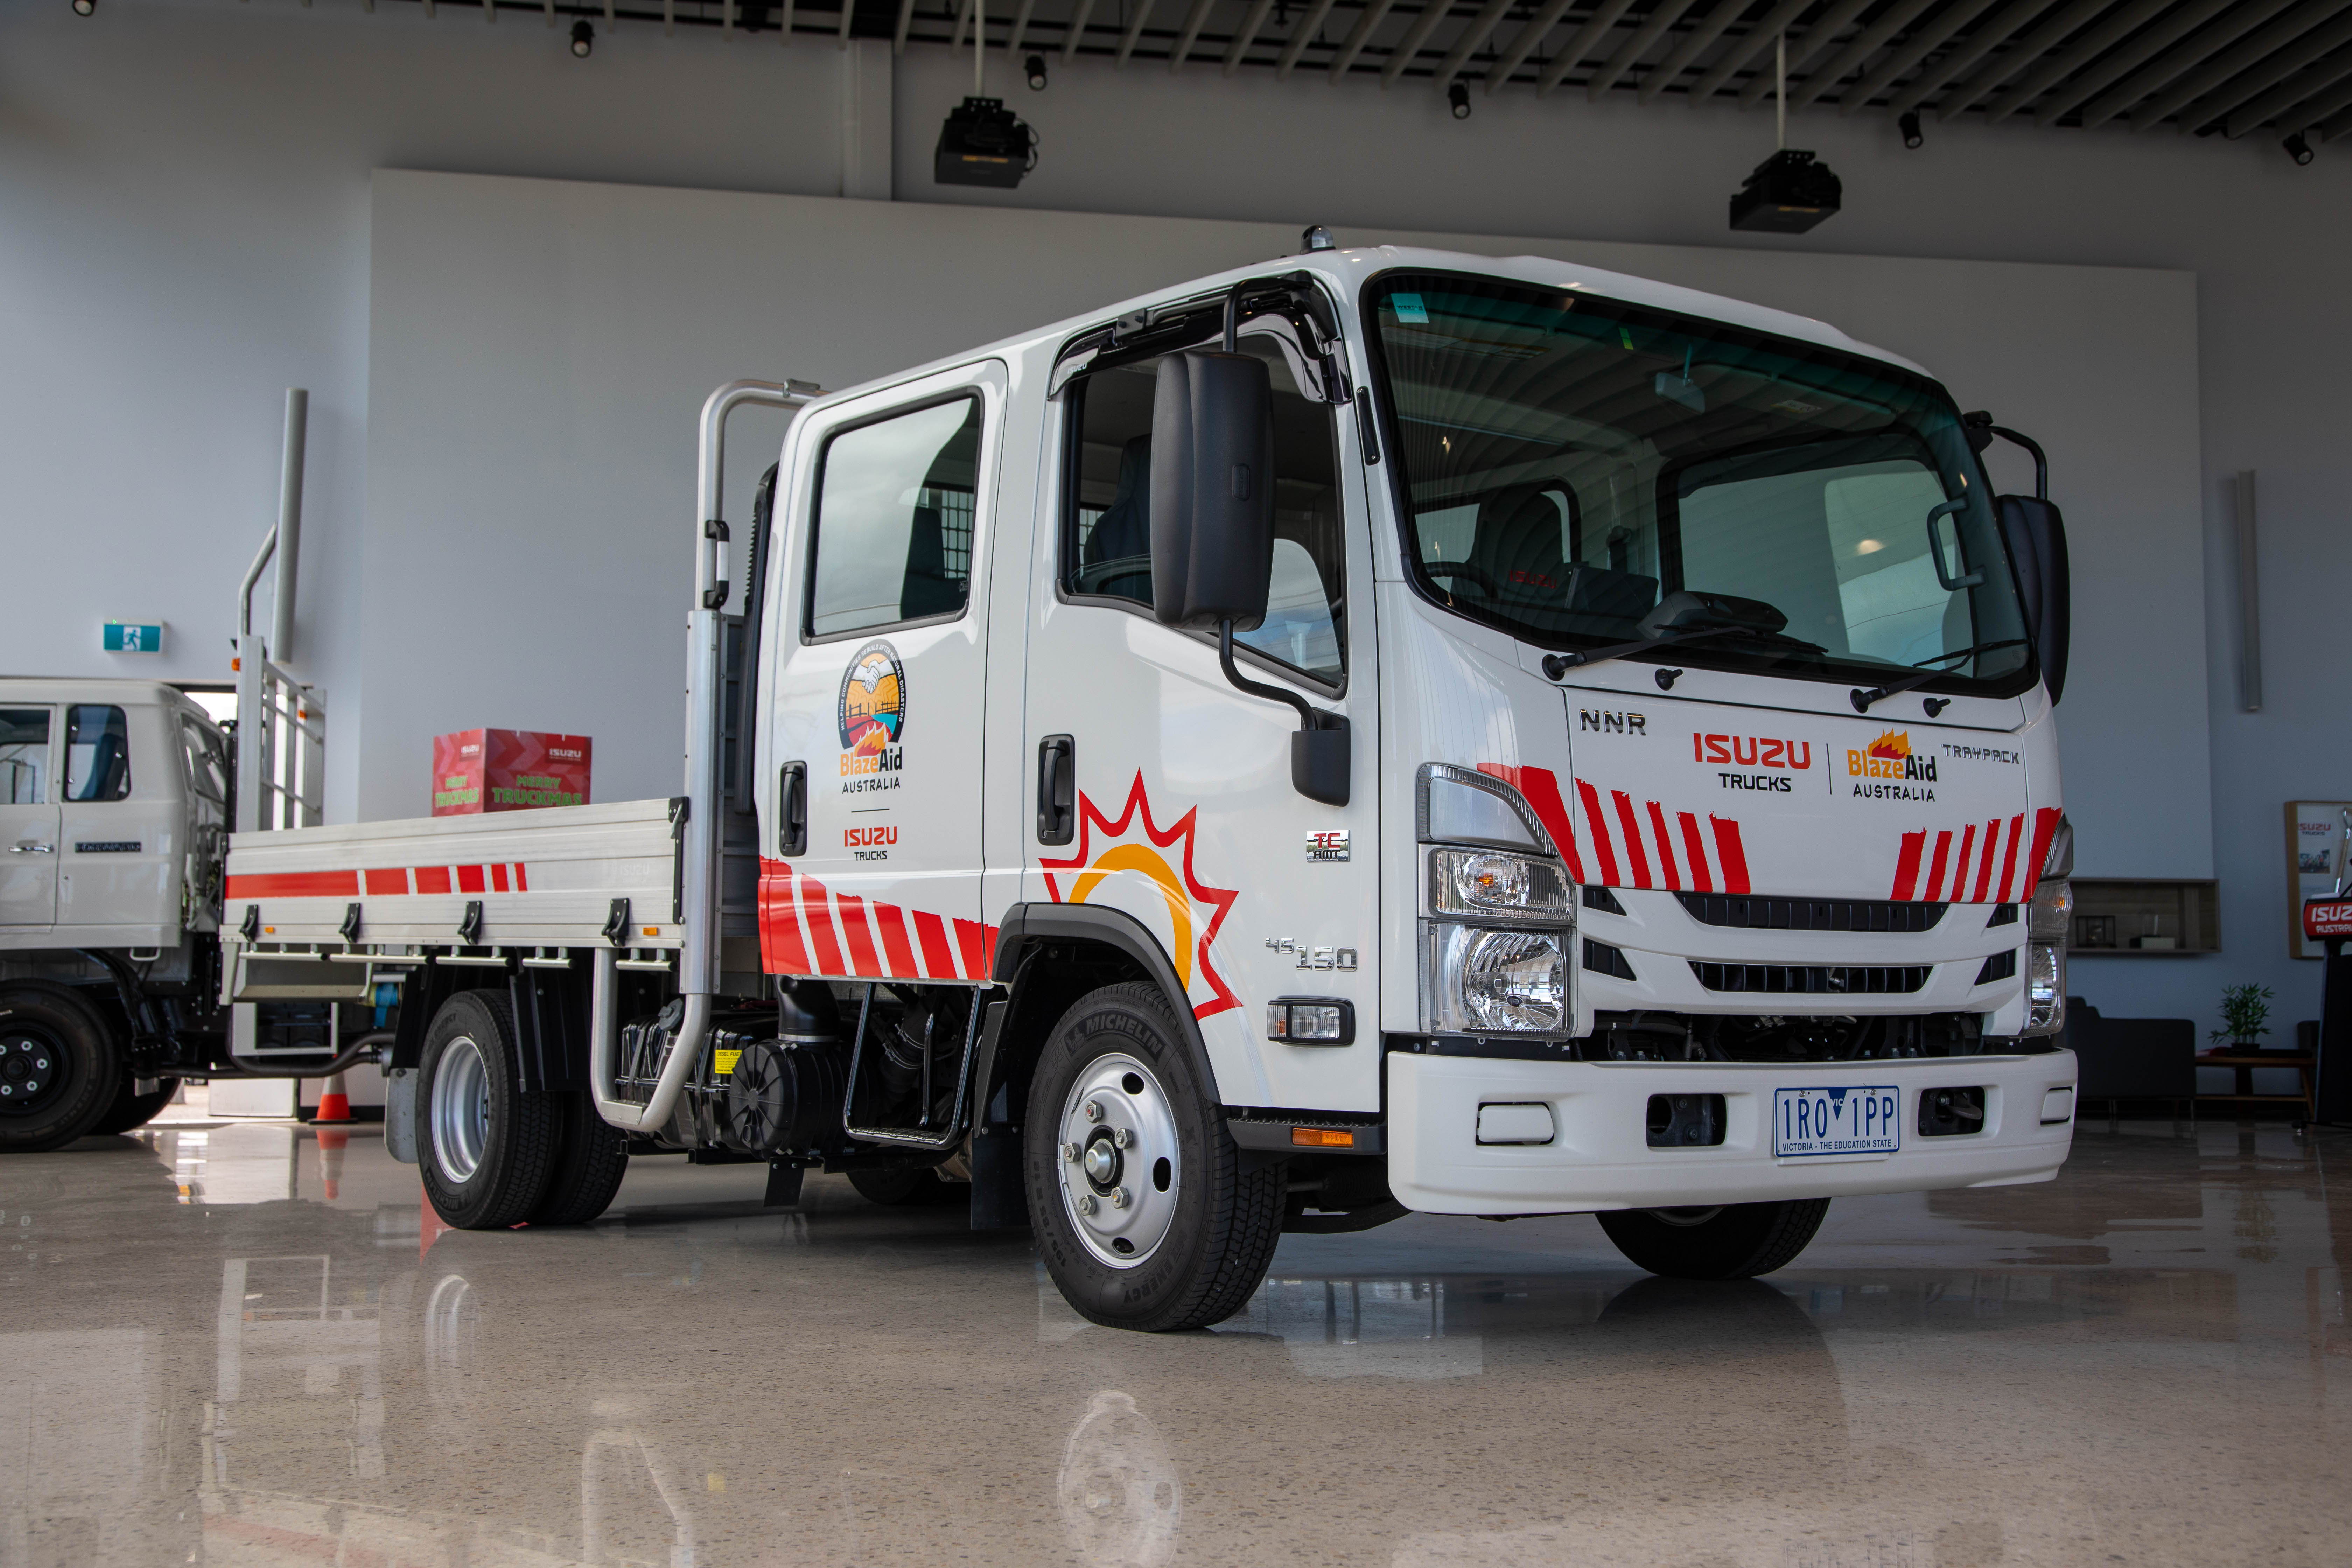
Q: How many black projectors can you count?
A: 2